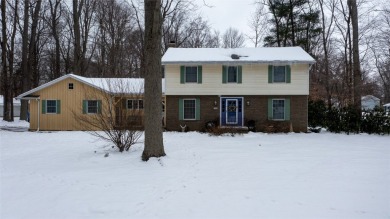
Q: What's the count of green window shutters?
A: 14